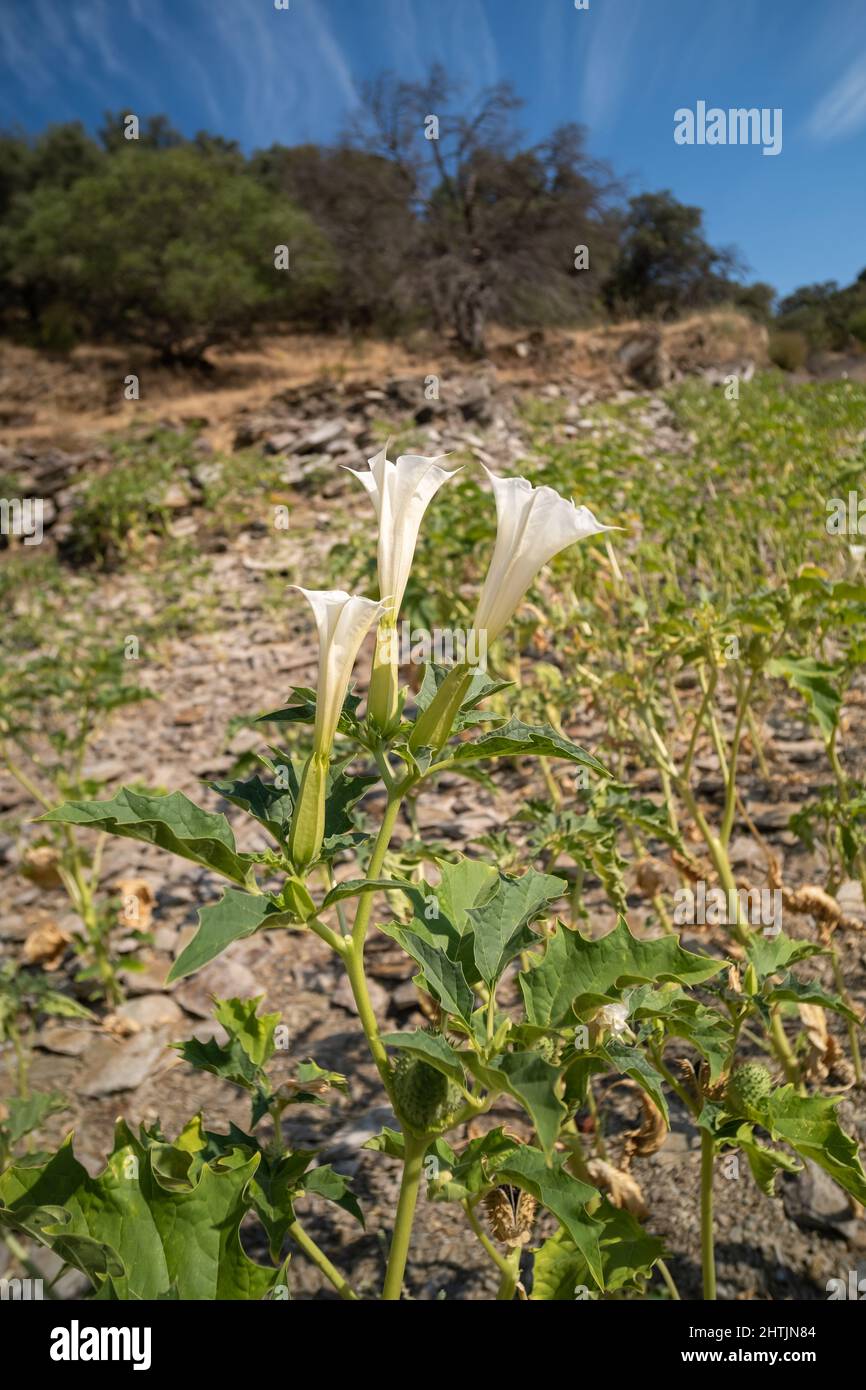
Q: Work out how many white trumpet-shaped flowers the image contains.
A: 3